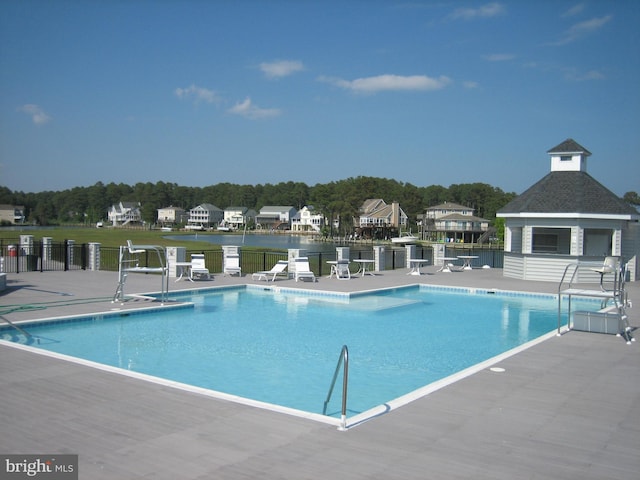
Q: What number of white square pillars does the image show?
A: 11